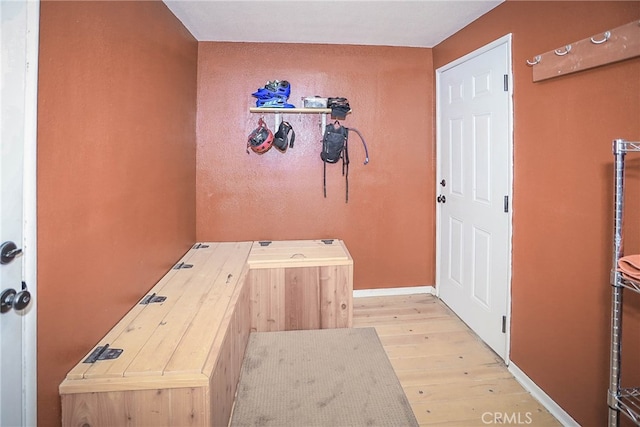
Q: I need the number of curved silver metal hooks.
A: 3